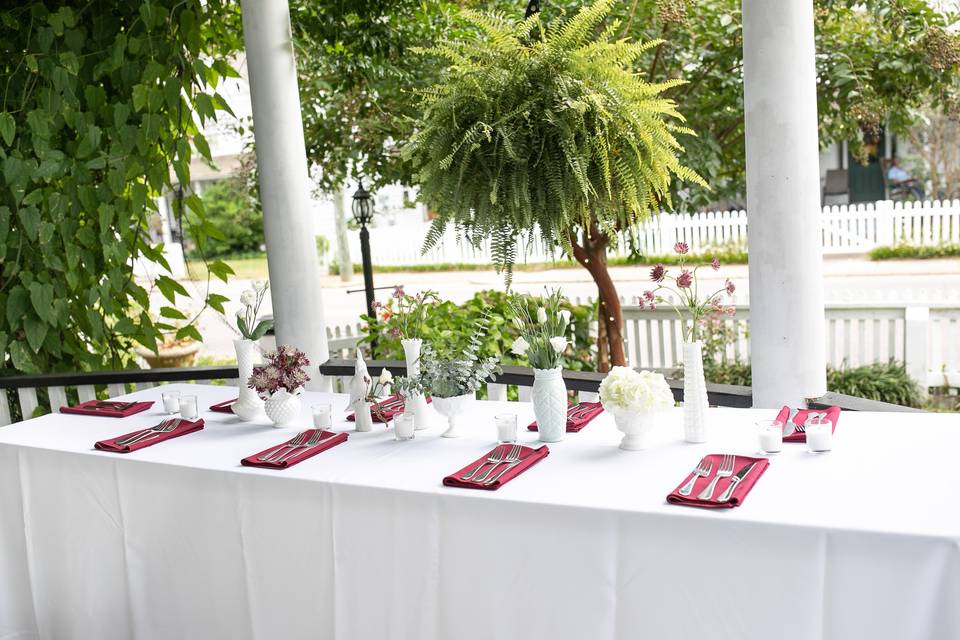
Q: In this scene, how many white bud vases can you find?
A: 3